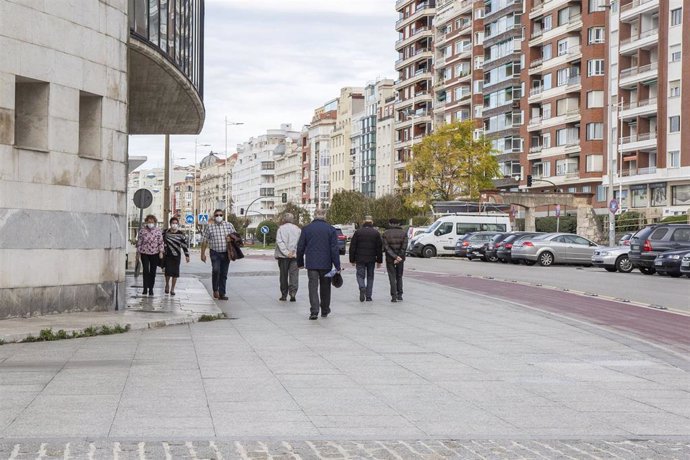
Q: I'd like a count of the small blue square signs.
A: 1